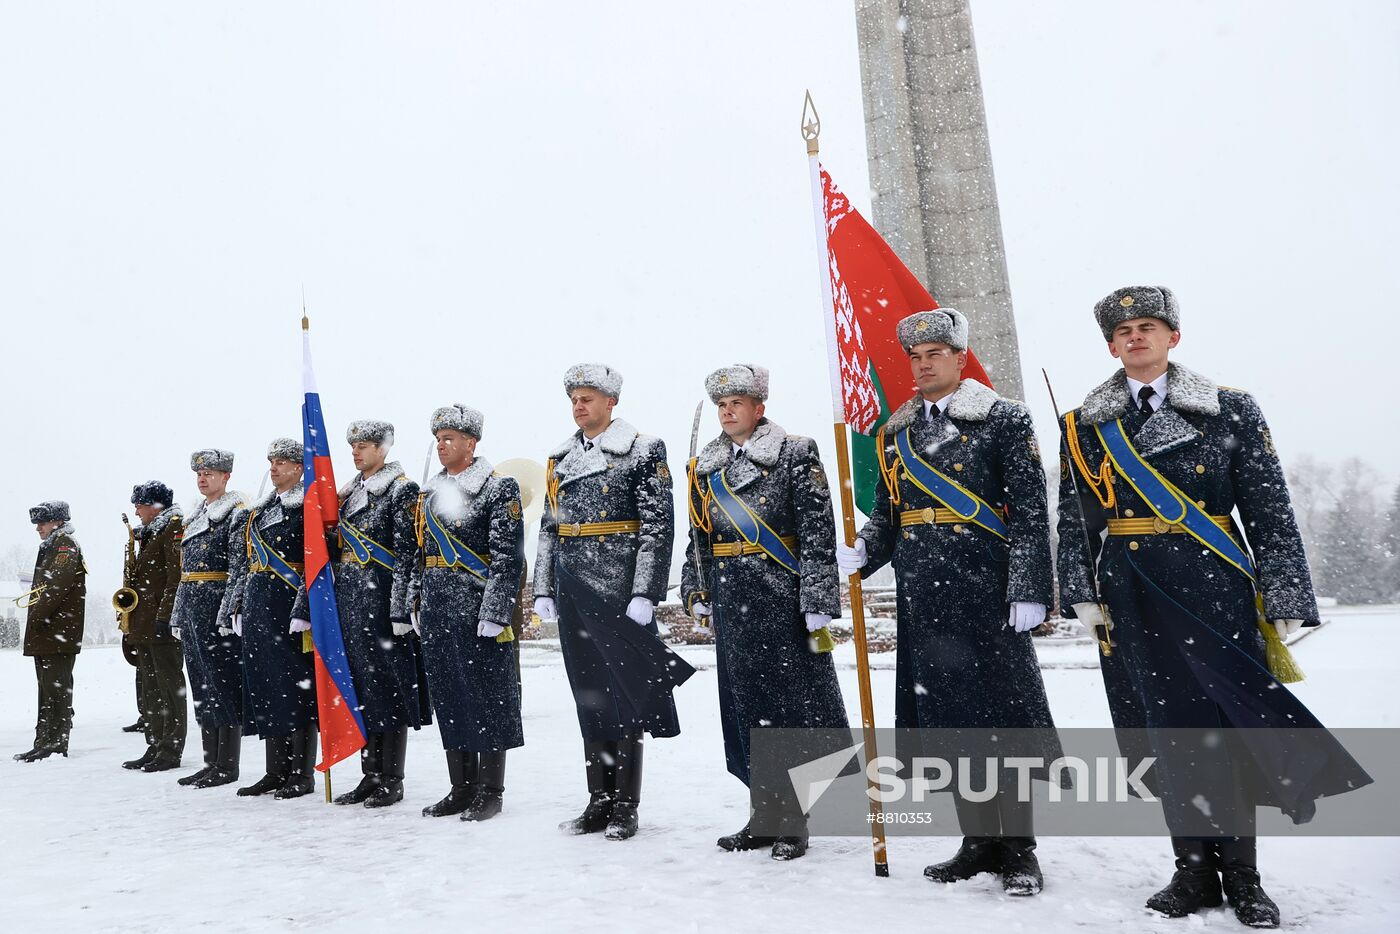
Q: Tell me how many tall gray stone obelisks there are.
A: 1